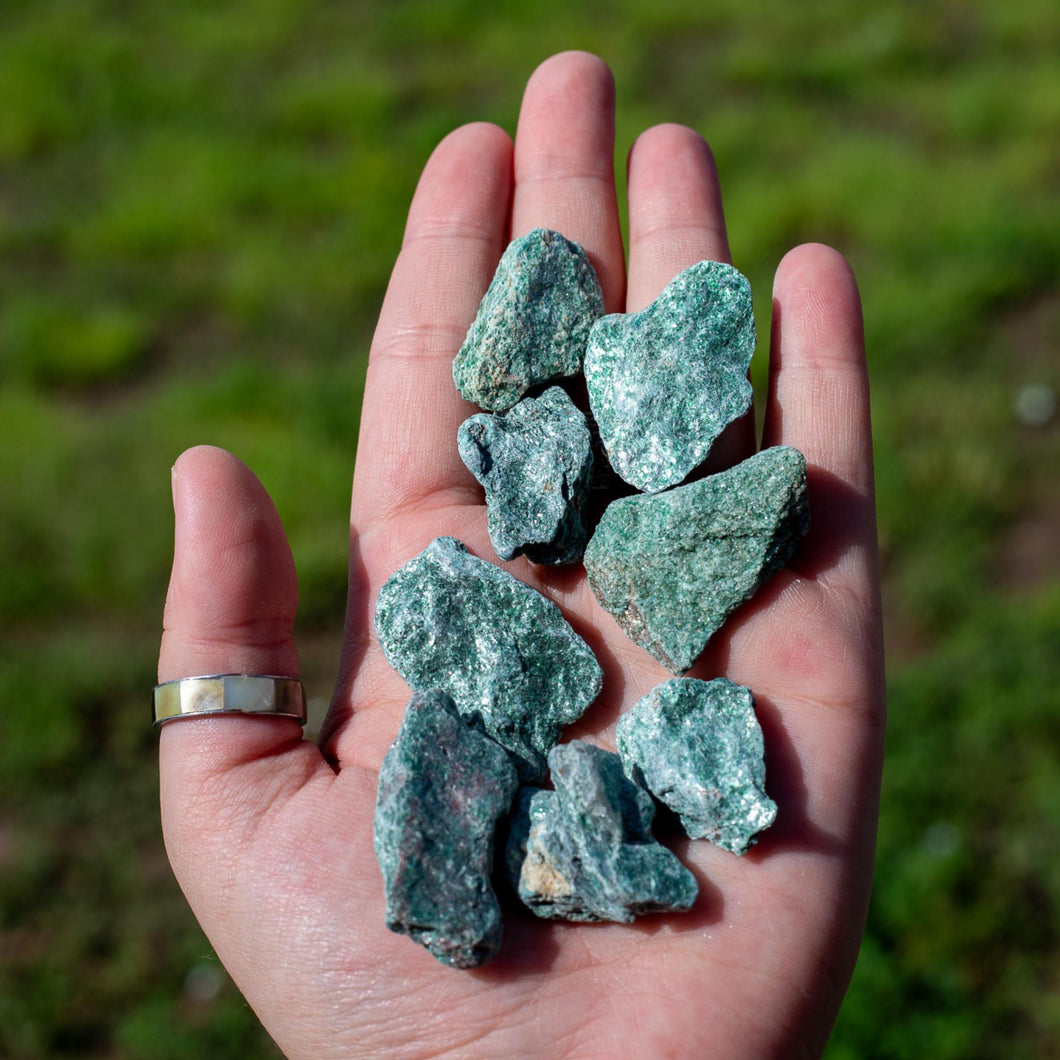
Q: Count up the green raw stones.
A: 8